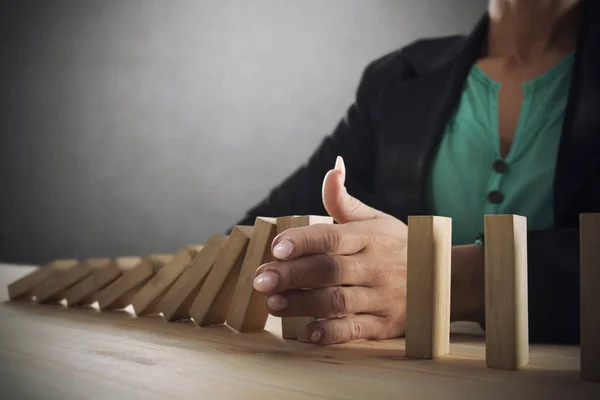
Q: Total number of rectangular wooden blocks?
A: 13